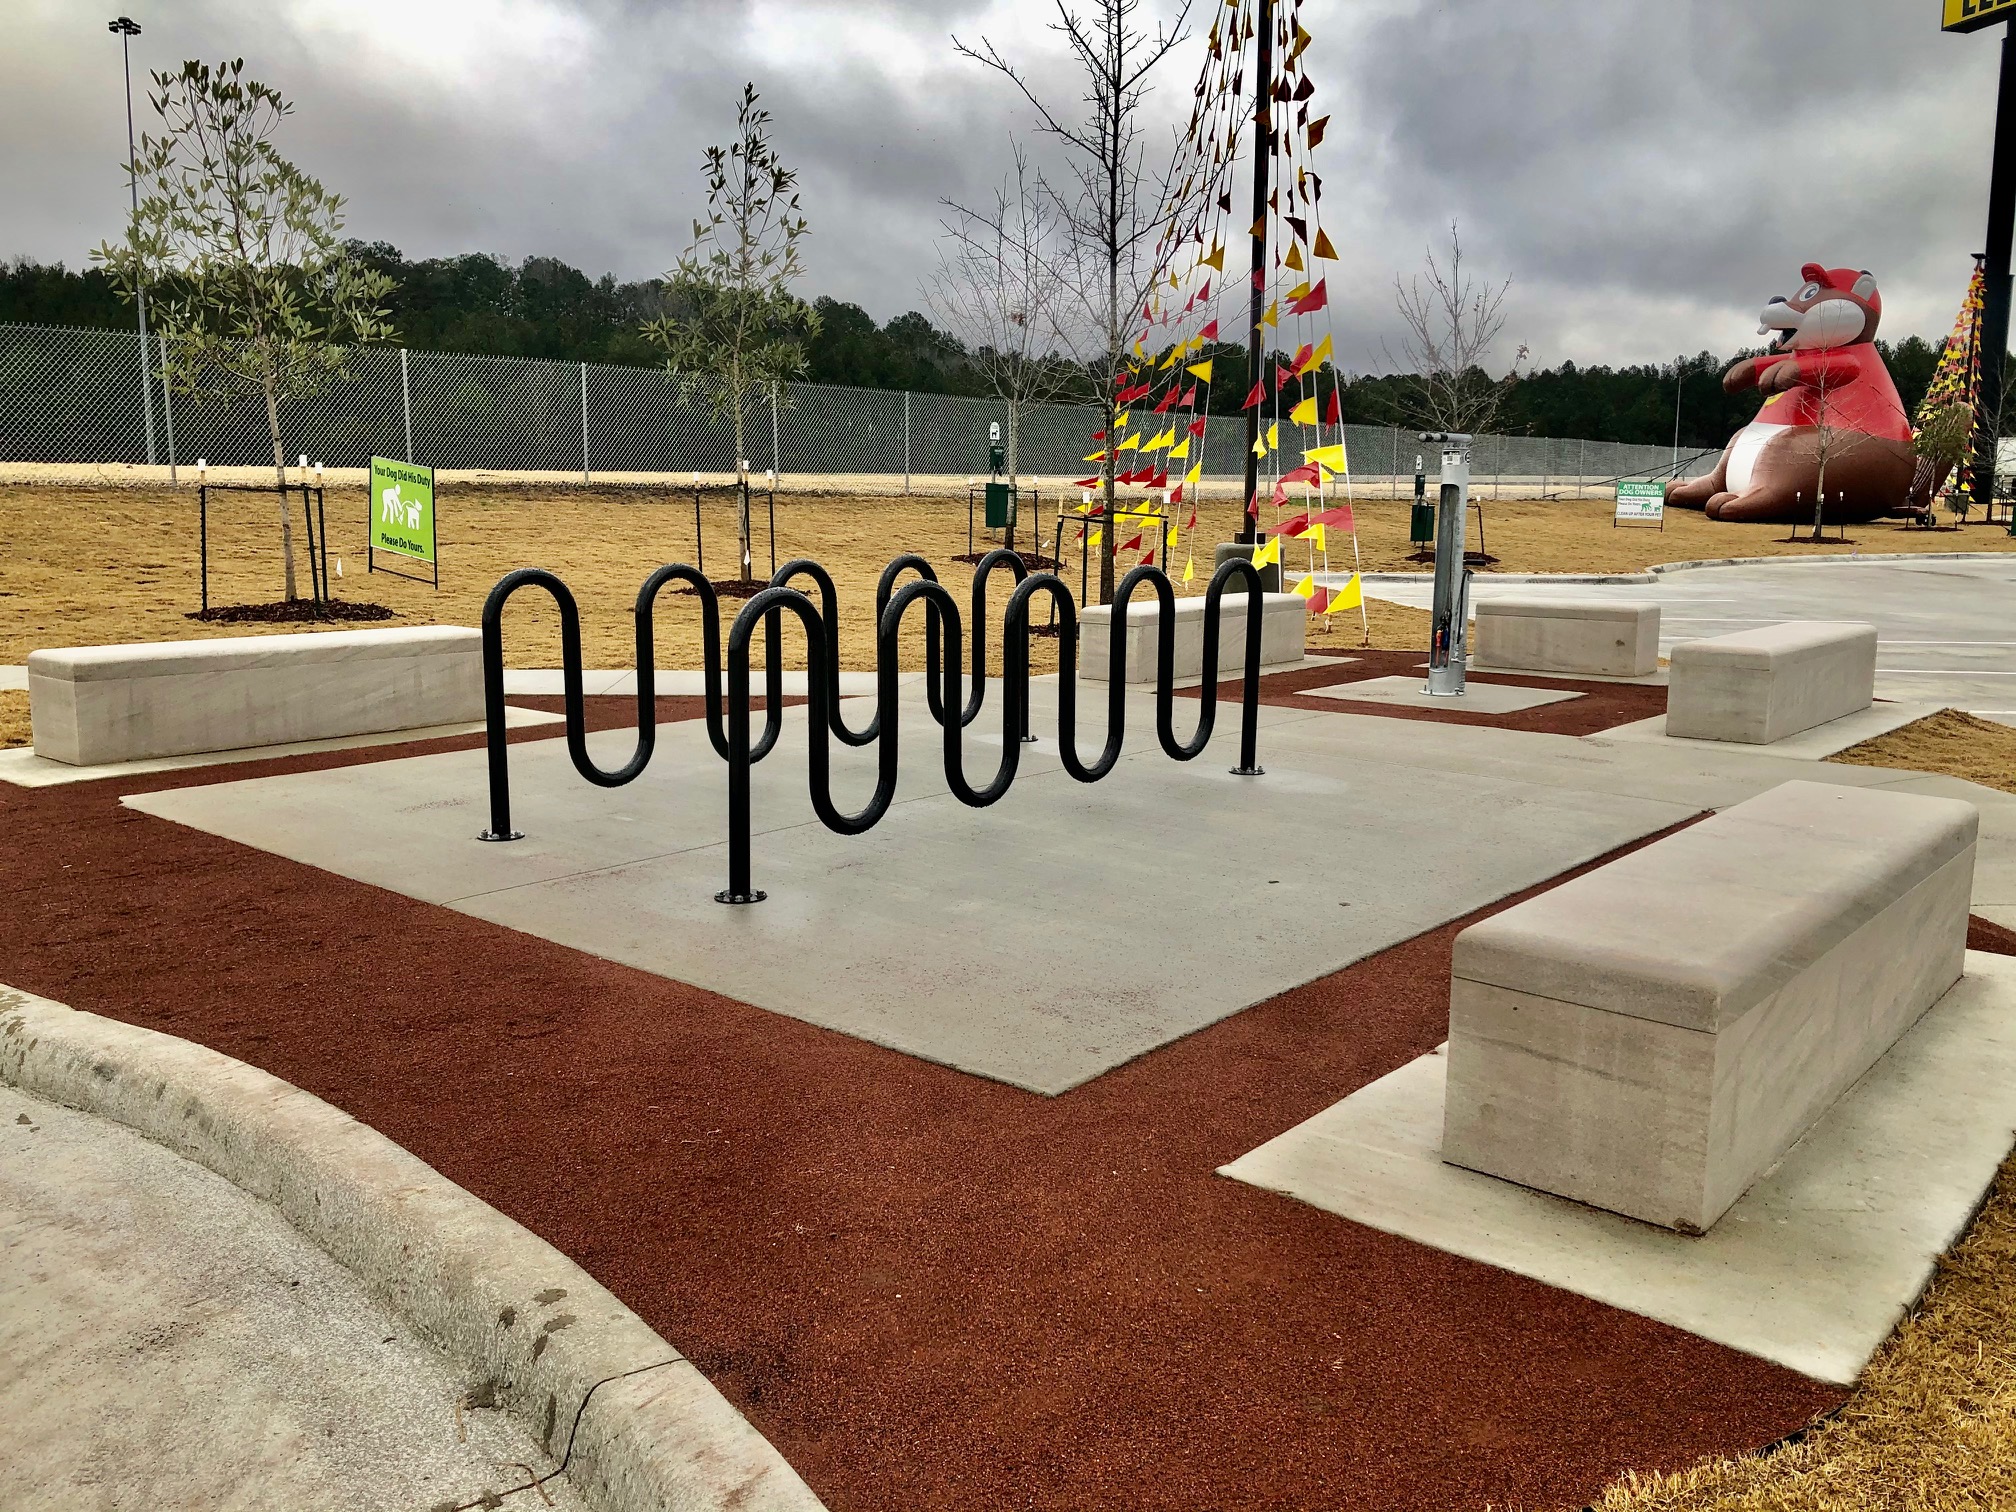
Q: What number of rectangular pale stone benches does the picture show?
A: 5